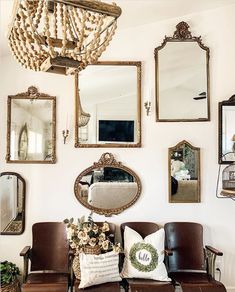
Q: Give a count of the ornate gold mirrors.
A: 5